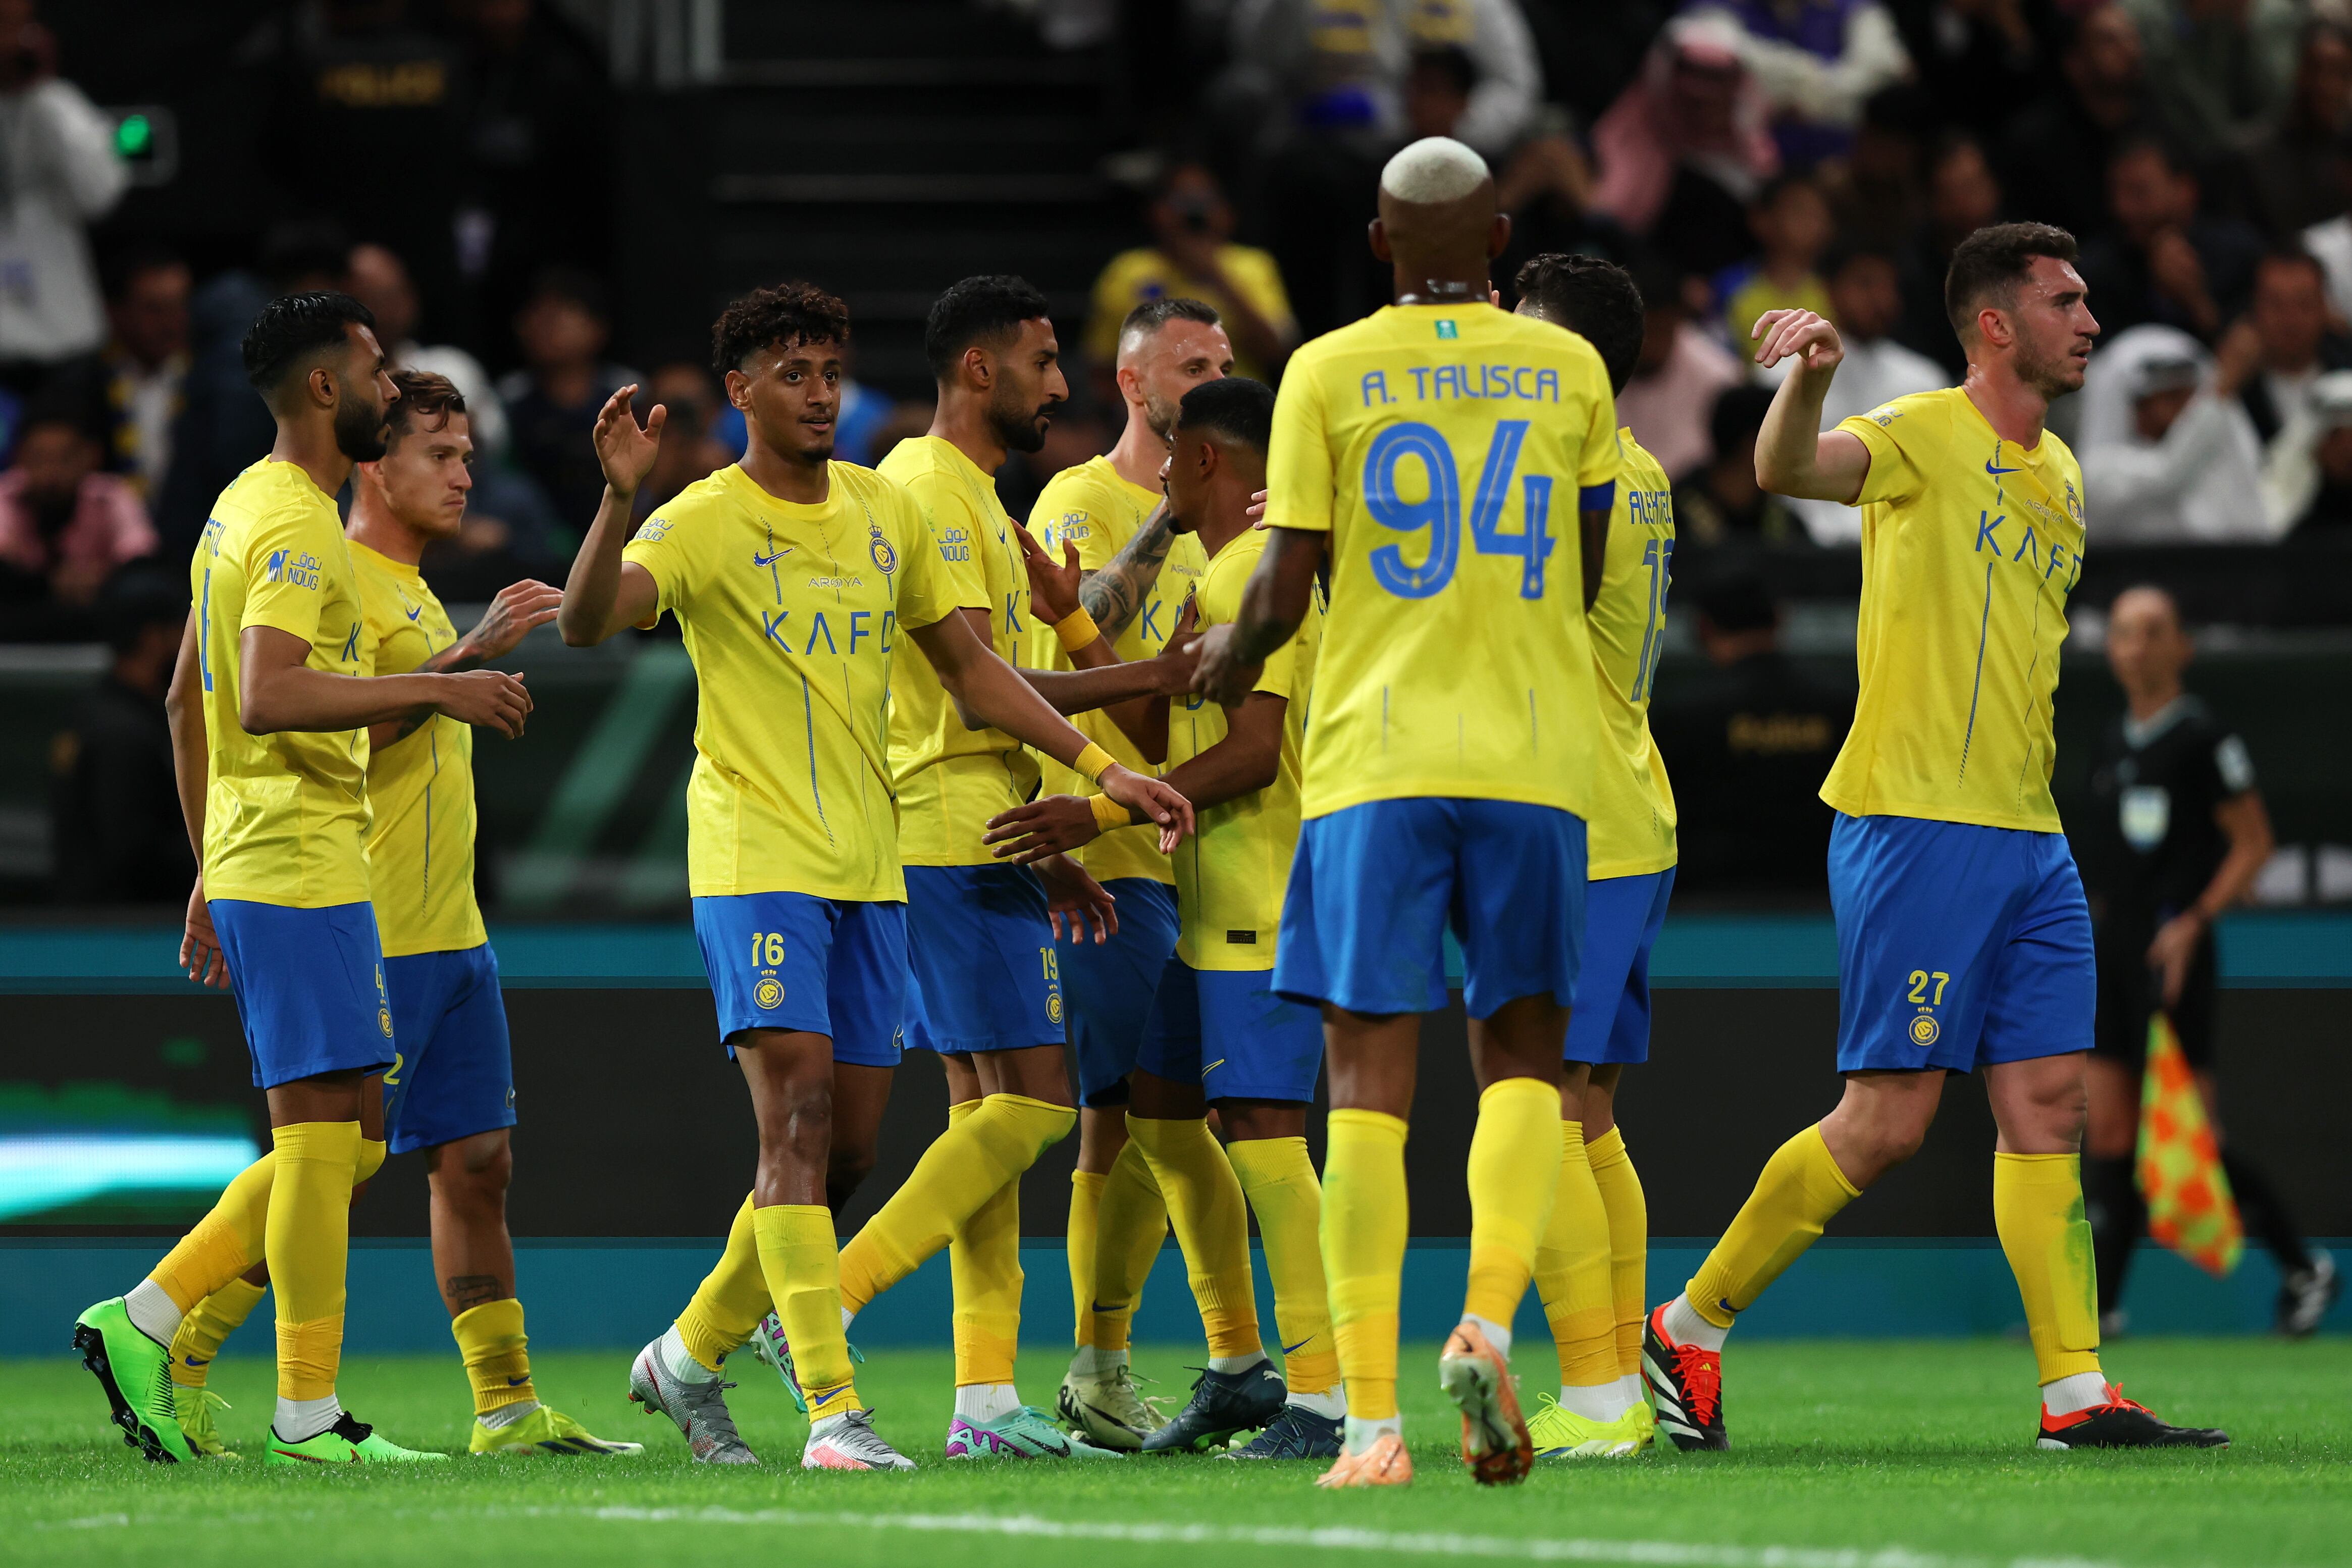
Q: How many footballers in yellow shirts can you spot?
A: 9